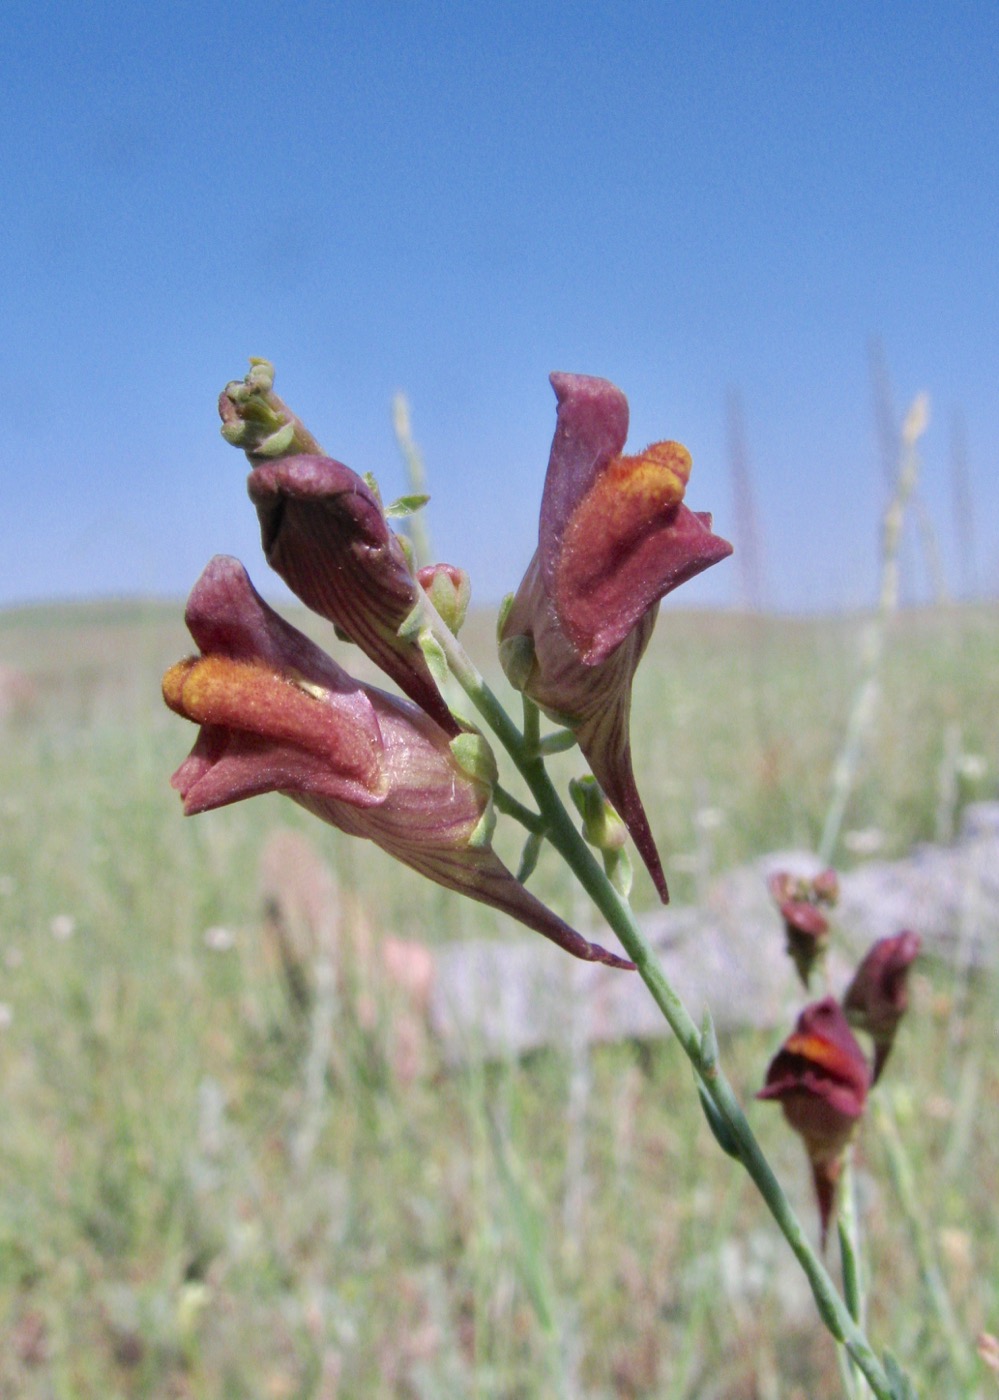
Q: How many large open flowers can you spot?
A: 2